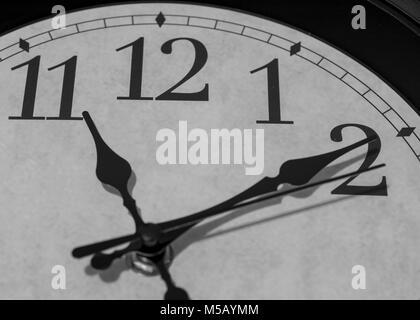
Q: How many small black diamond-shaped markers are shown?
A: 4